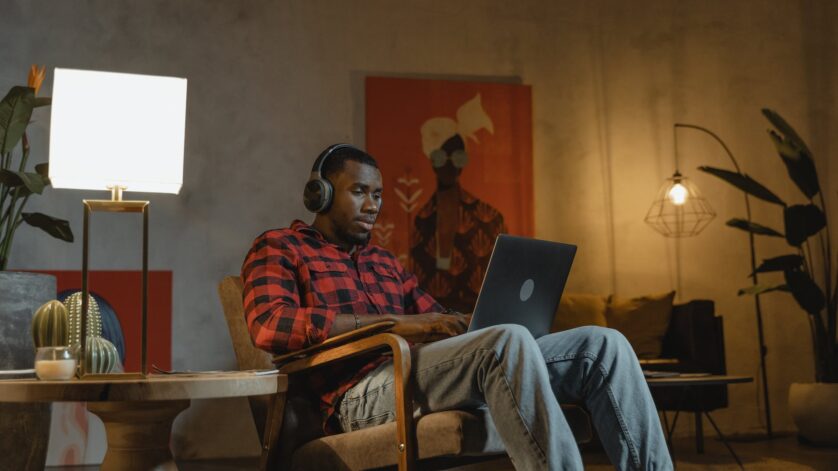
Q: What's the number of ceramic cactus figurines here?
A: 3